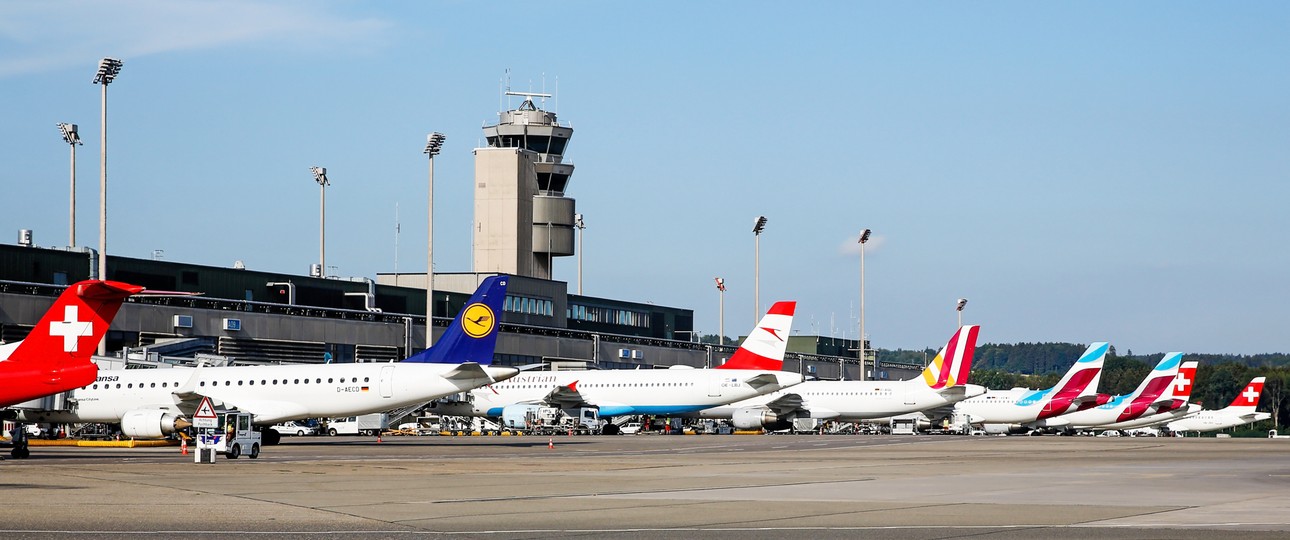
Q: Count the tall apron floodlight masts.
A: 9